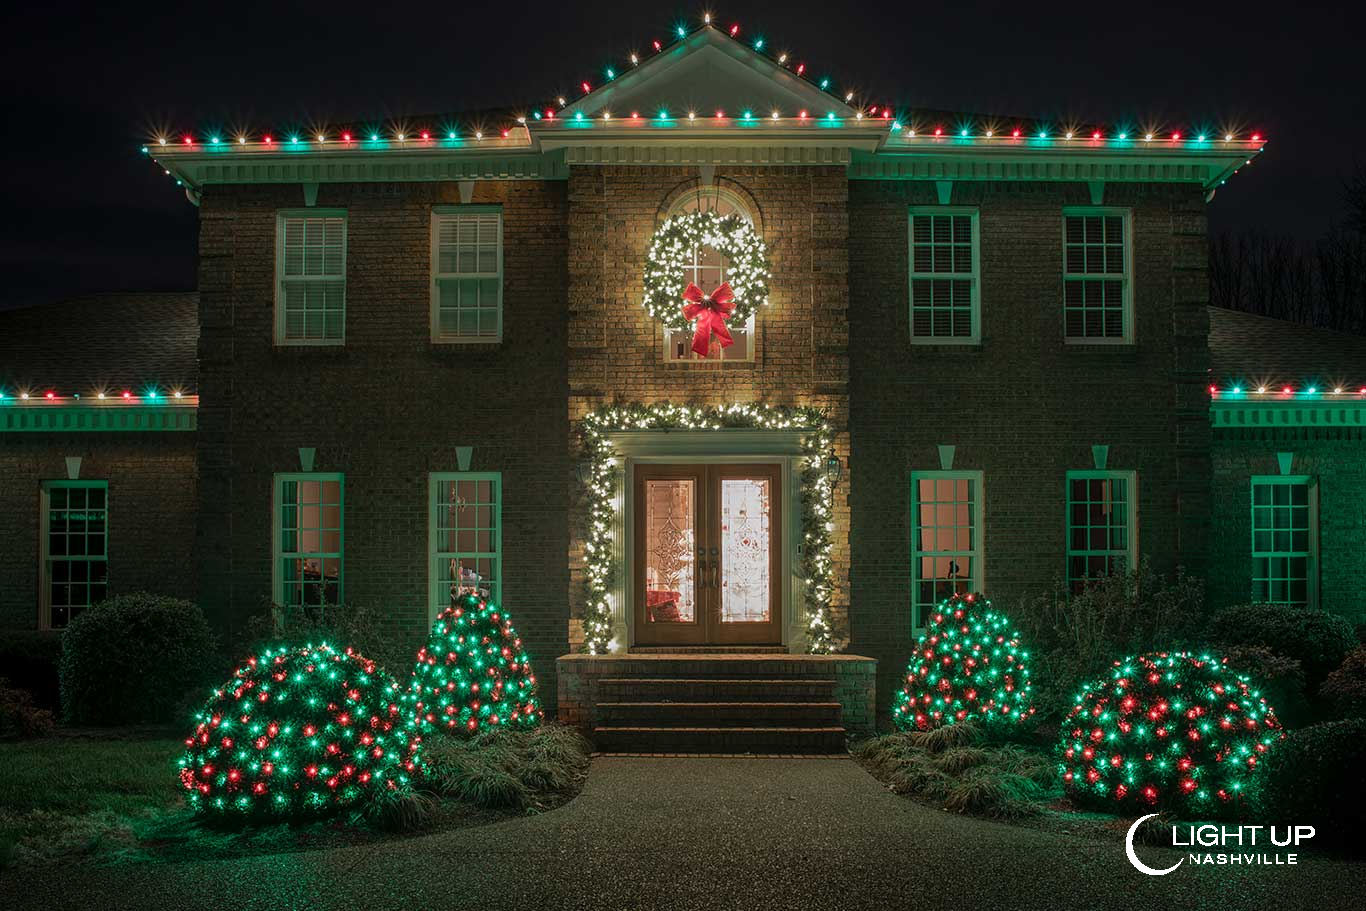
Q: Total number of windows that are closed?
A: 11